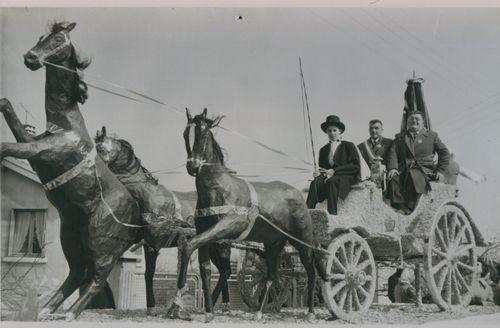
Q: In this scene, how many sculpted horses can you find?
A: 3